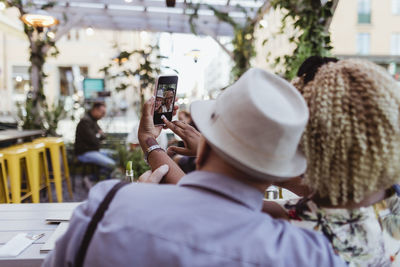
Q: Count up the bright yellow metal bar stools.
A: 4